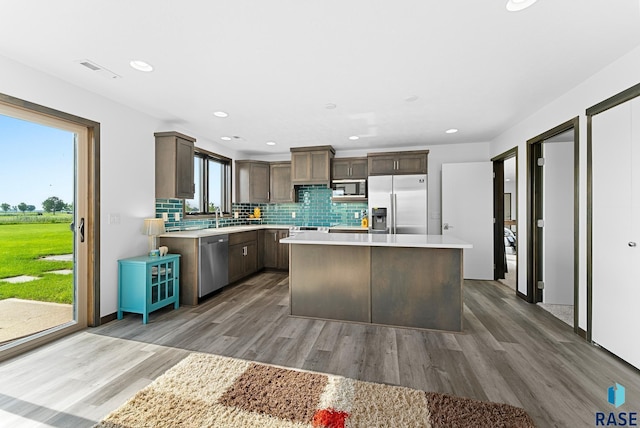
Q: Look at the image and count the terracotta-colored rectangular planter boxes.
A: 0